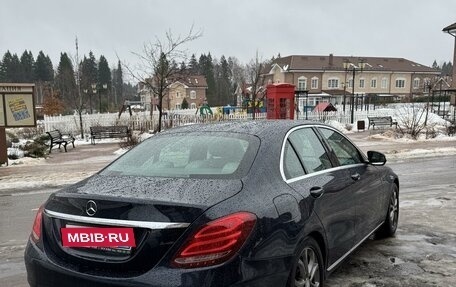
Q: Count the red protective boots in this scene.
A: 0